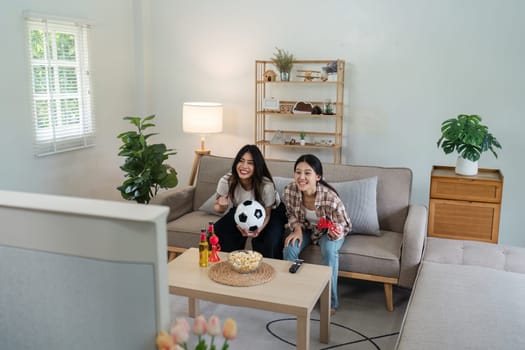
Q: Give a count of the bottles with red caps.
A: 2